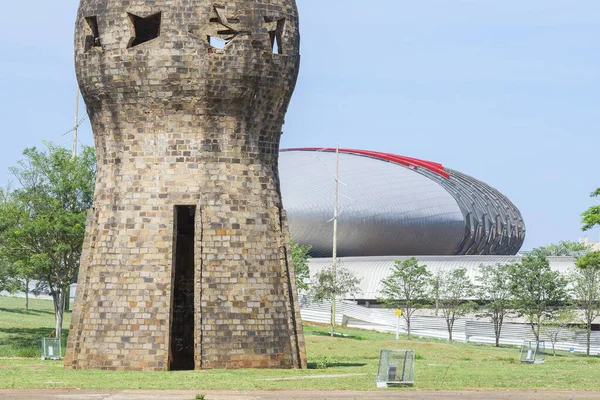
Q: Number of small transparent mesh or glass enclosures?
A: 3